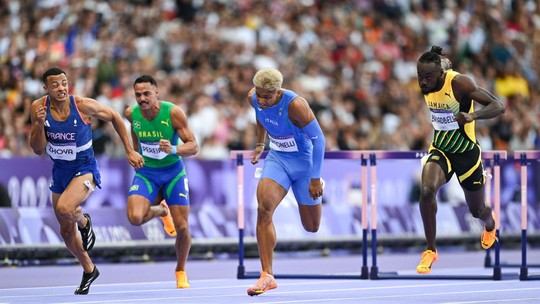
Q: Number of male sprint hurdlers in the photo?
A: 4